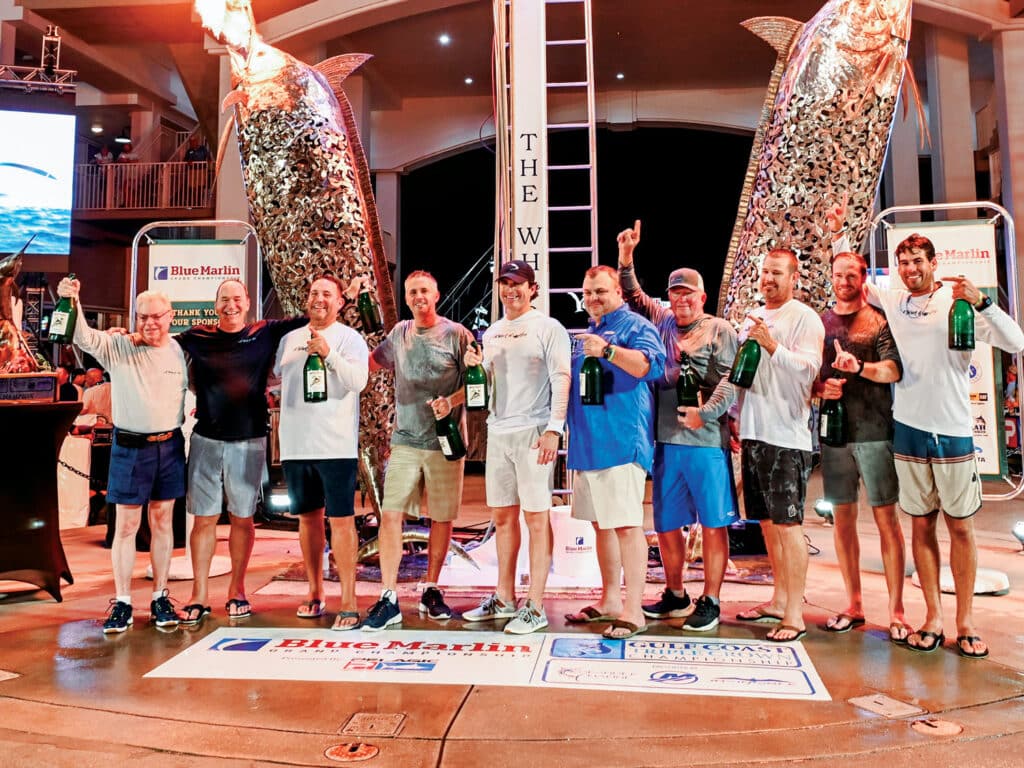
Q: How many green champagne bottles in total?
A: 10